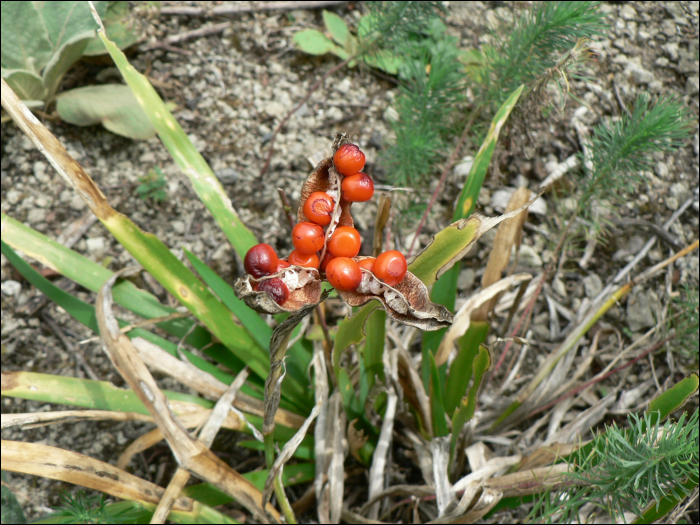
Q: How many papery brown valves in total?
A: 3